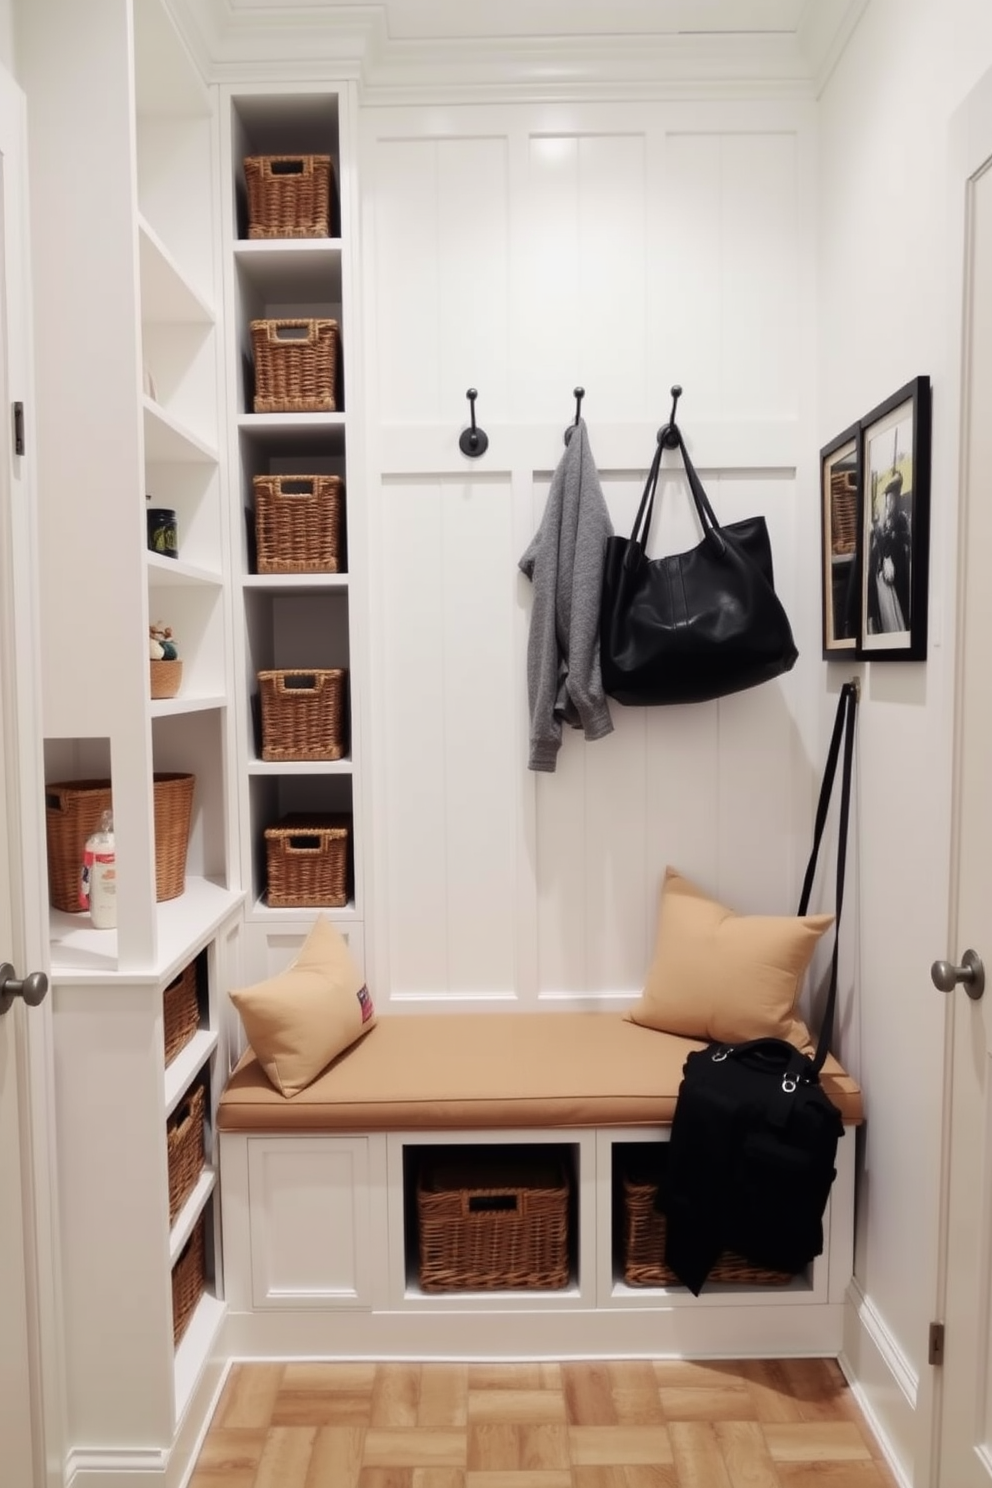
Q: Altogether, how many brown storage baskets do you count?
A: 11